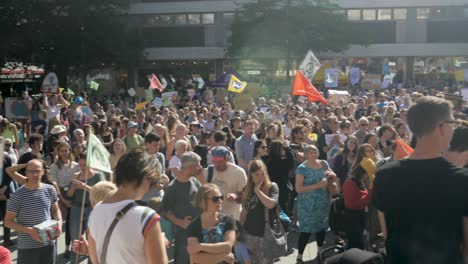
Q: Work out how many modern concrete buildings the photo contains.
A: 1